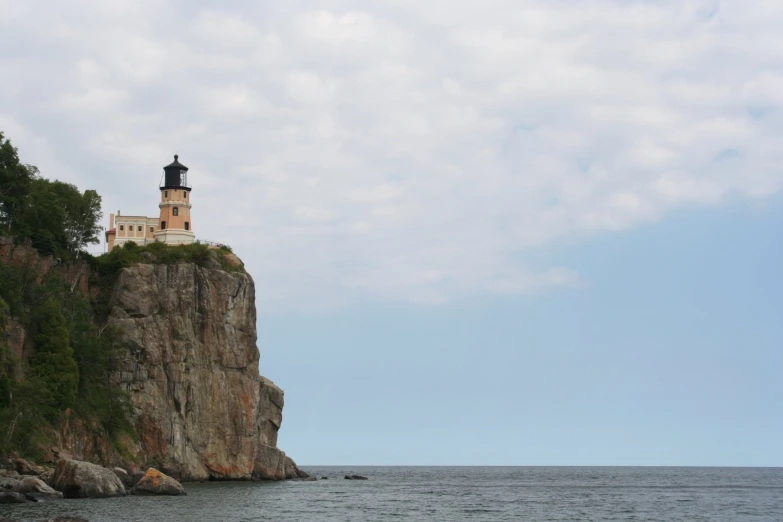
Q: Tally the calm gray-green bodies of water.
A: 1